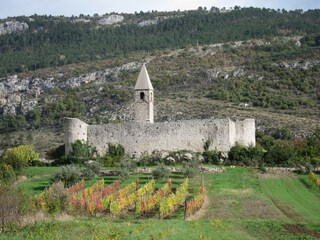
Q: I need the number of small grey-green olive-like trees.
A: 5